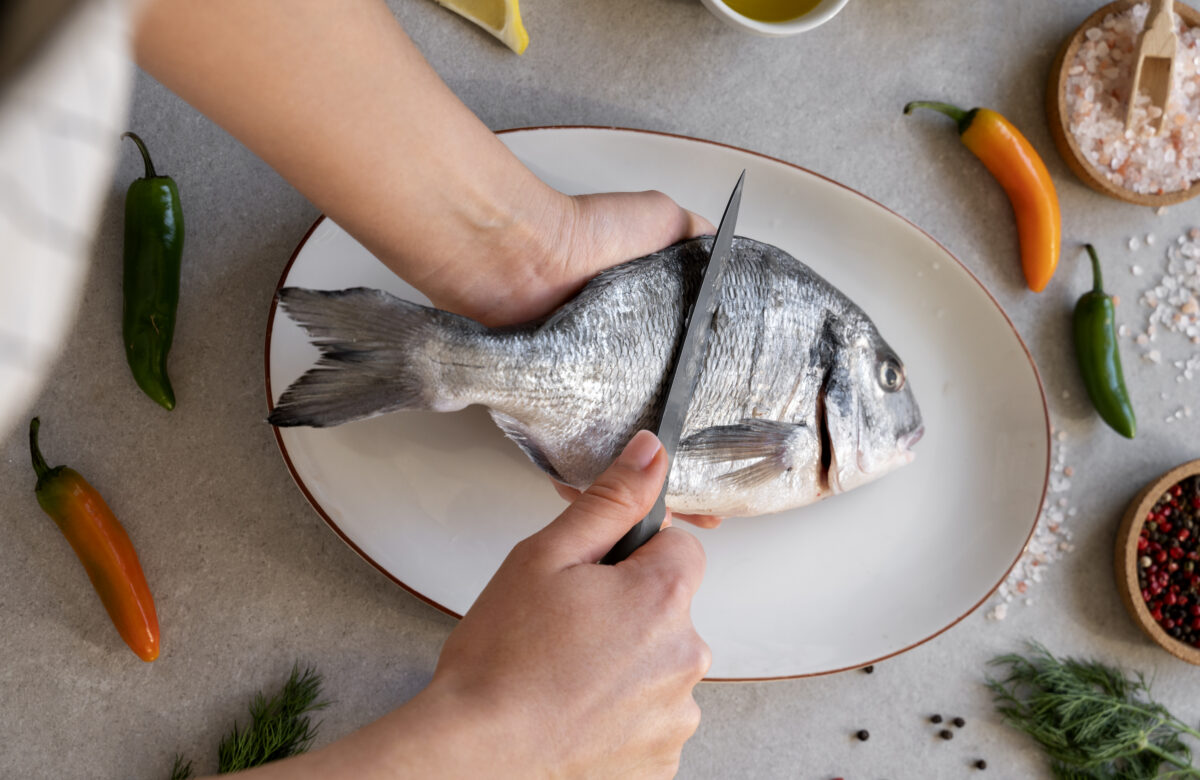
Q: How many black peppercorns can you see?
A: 6